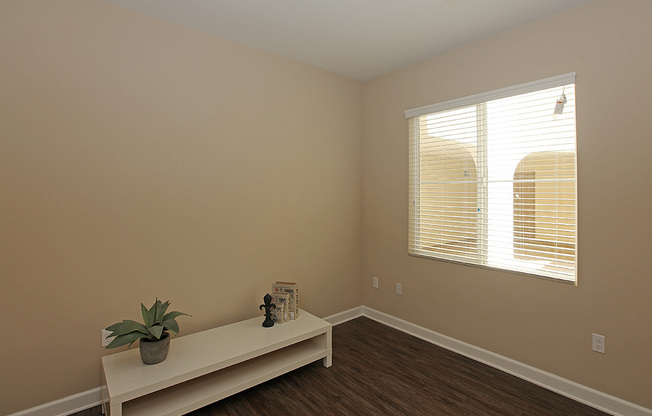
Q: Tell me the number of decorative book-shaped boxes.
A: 3